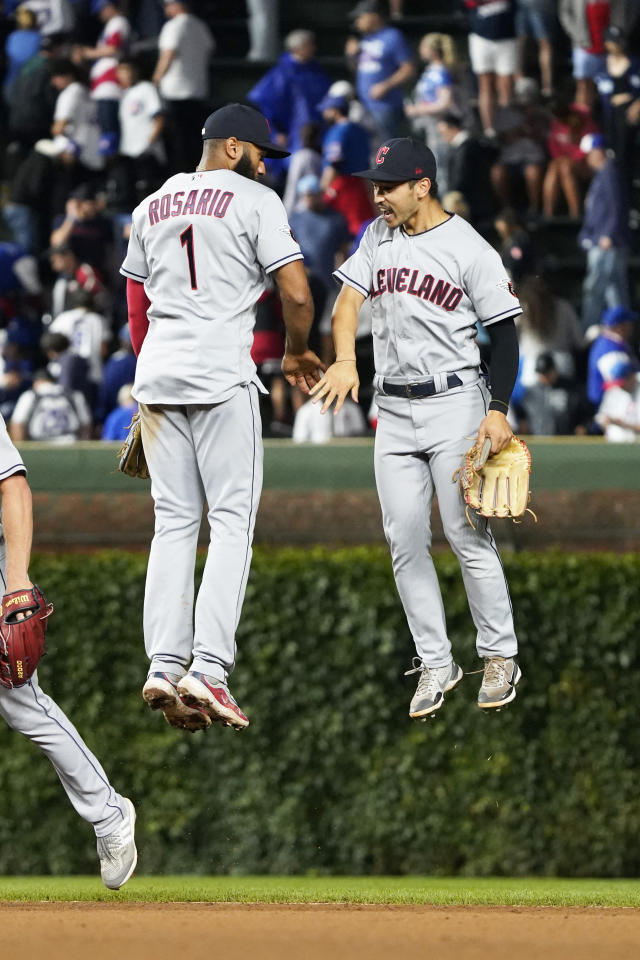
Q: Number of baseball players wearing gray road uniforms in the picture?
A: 3